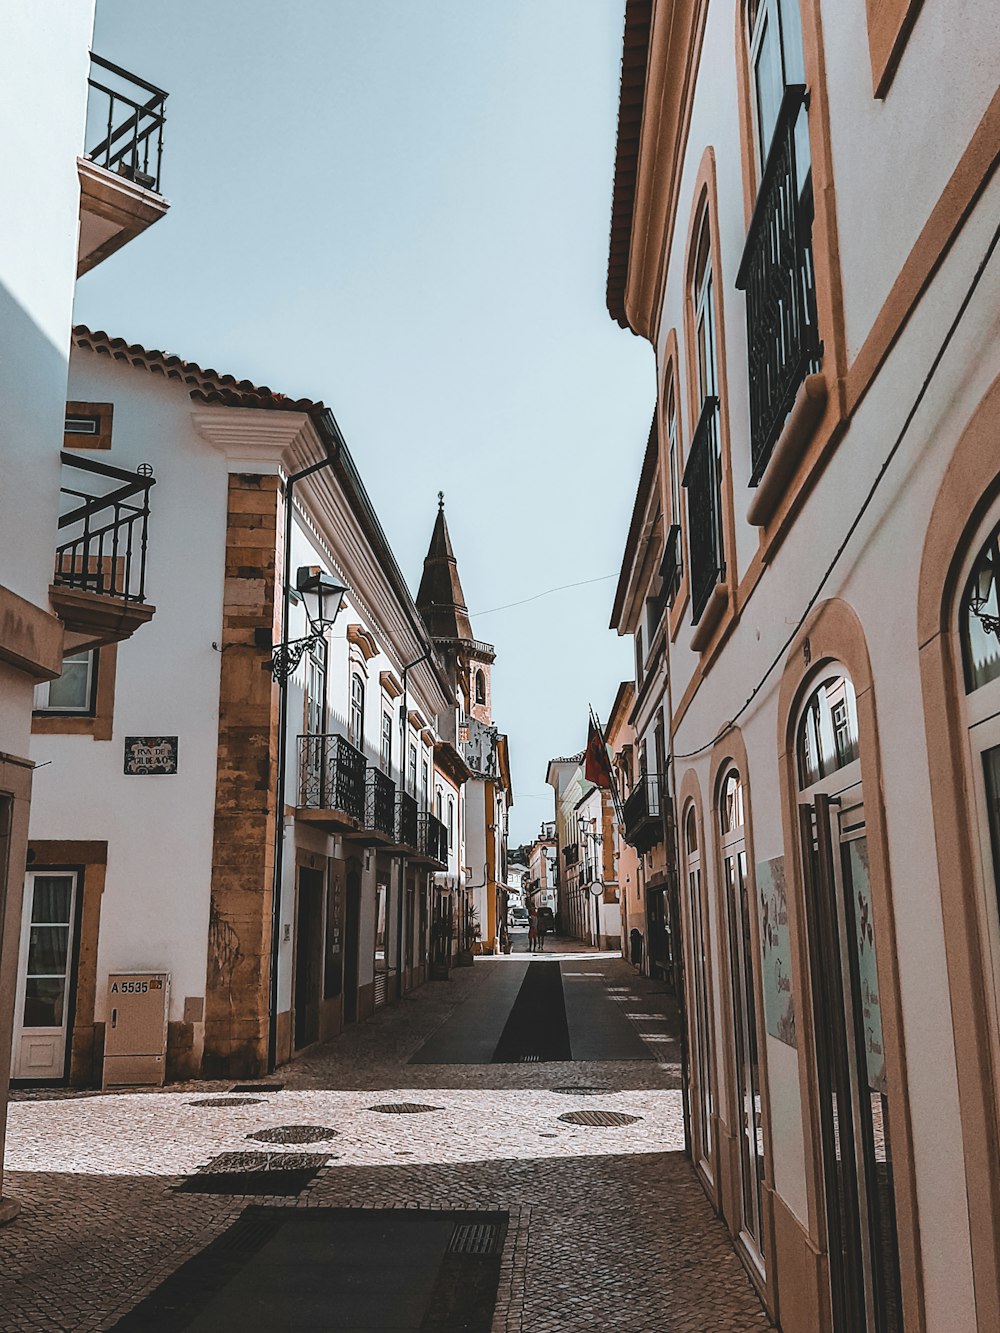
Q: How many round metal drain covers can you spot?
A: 5